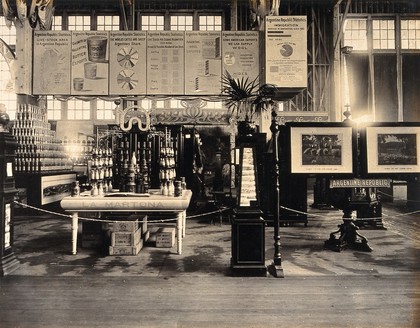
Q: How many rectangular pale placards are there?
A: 7